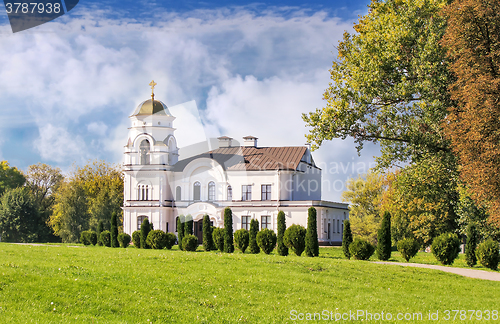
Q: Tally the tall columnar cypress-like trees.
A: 13